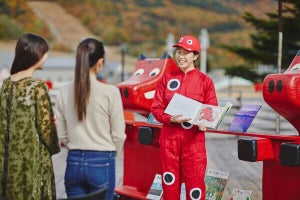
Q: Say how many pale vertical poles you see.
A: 3